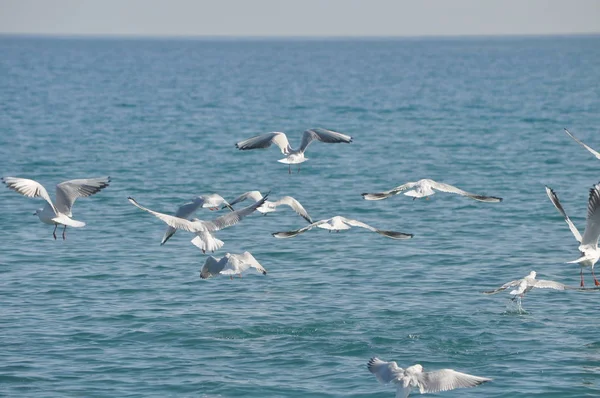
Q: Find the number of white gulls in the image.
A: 12